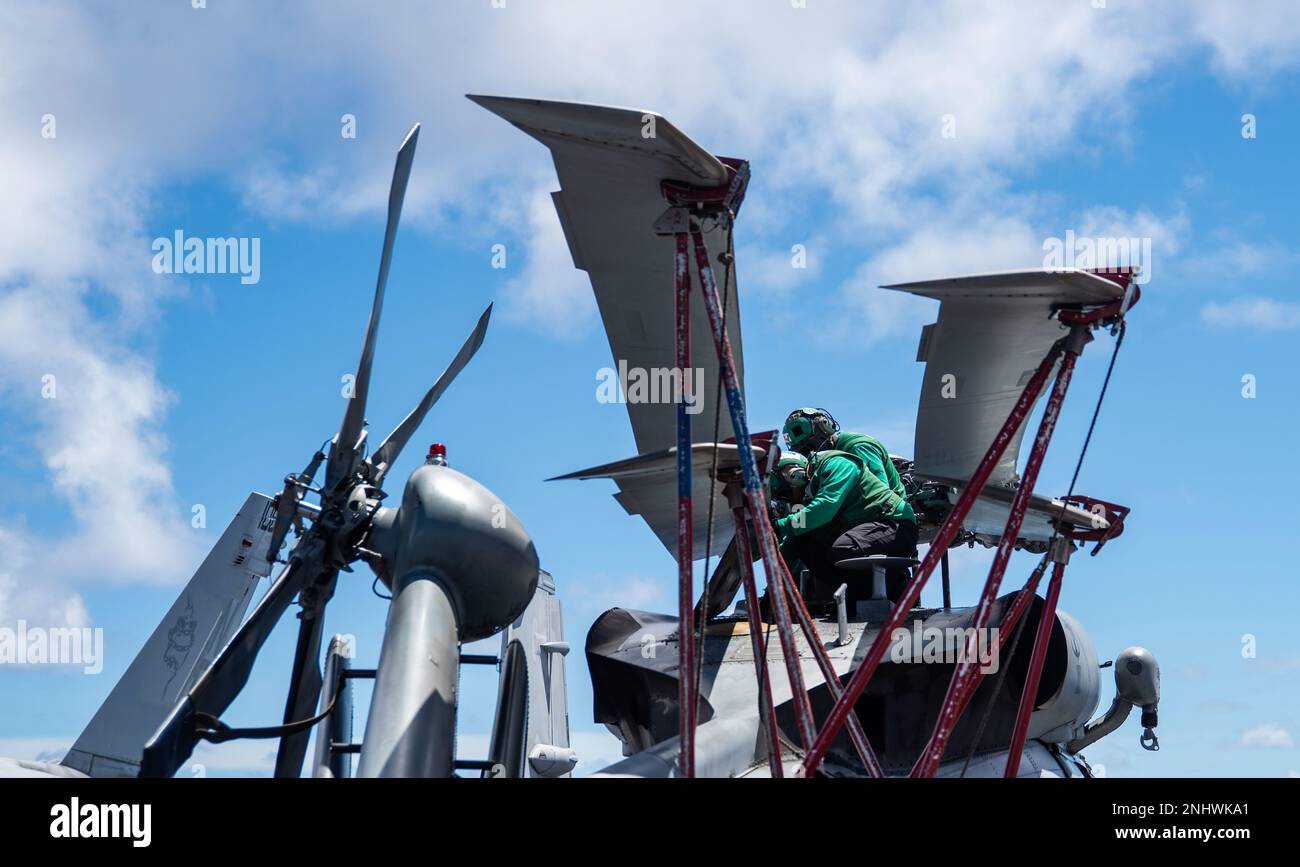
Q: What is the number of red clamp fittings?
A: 4